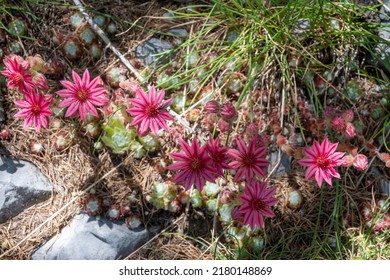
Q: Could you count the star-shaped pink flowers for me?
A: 9